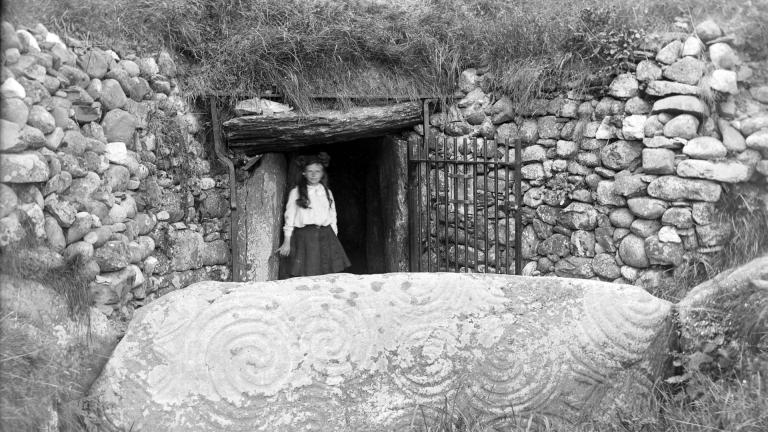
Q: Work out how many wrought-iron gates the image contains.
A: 1